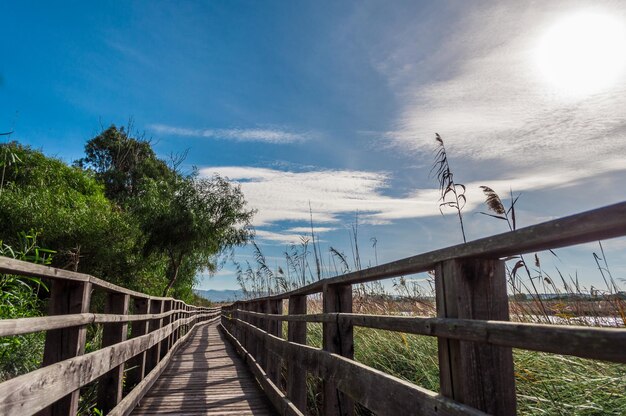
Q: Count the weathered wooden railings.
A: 2